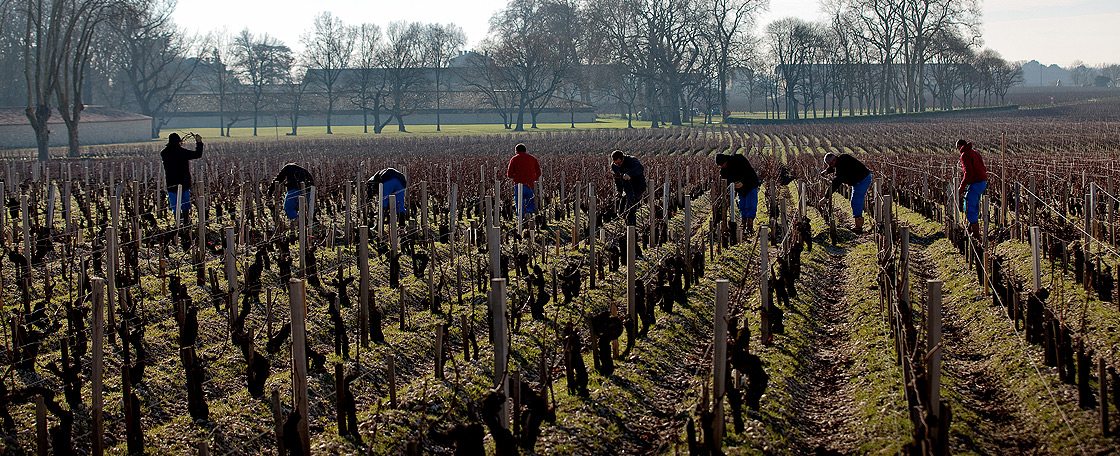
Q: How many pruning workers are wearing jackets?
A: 8